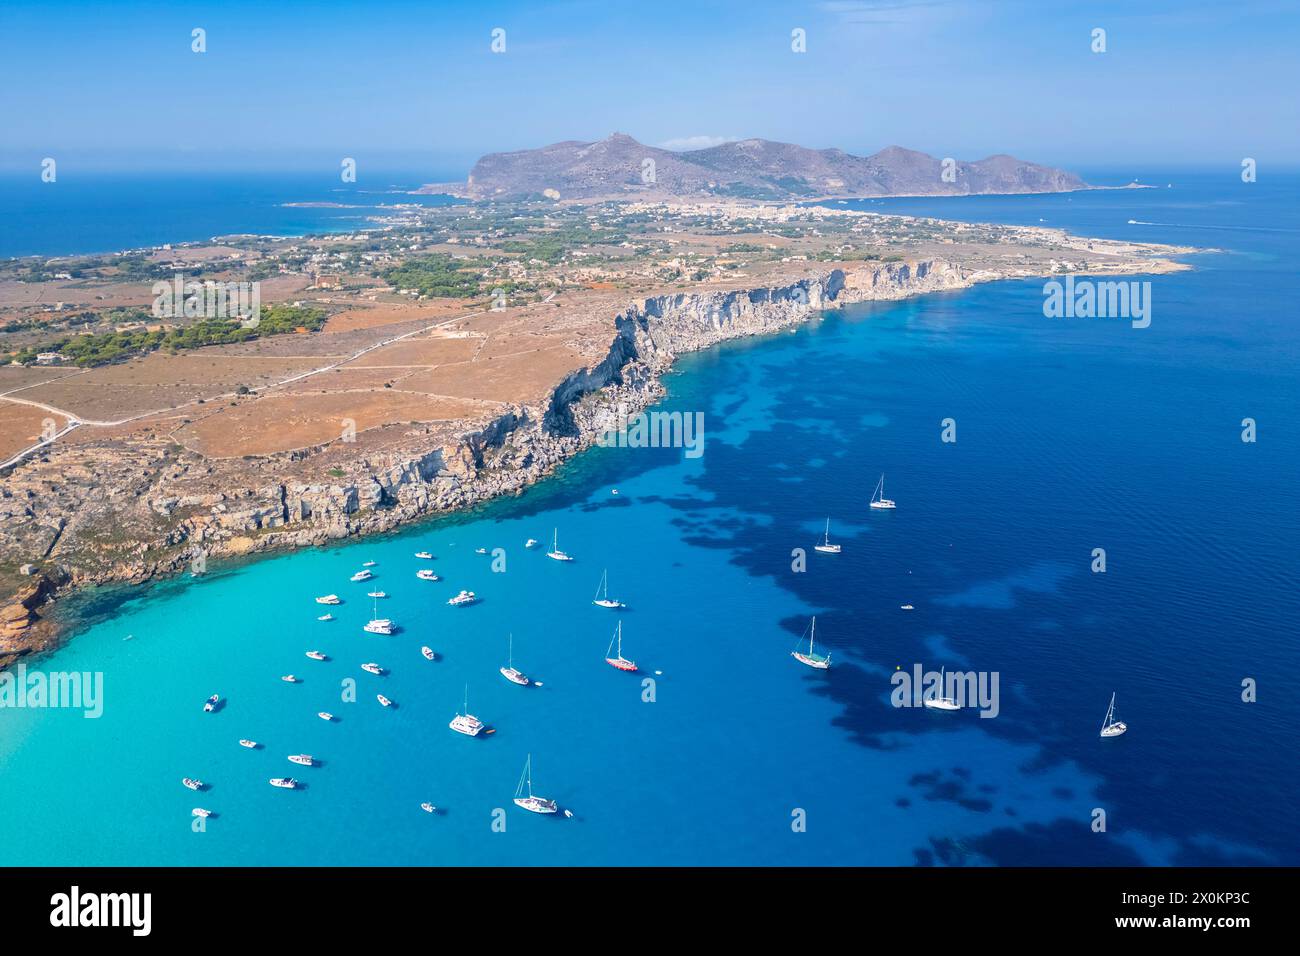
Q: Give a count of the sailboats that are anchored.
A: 12